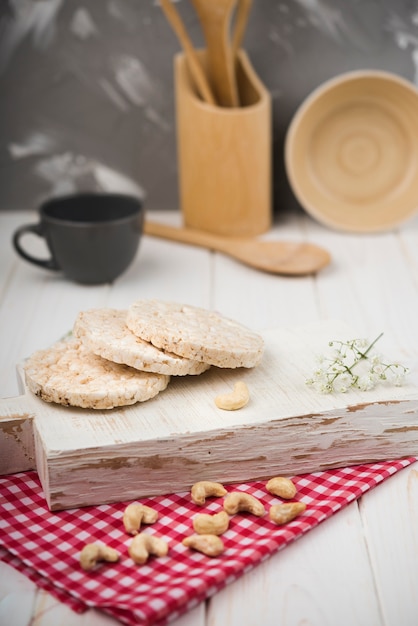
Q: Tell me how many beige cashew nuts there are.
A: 10